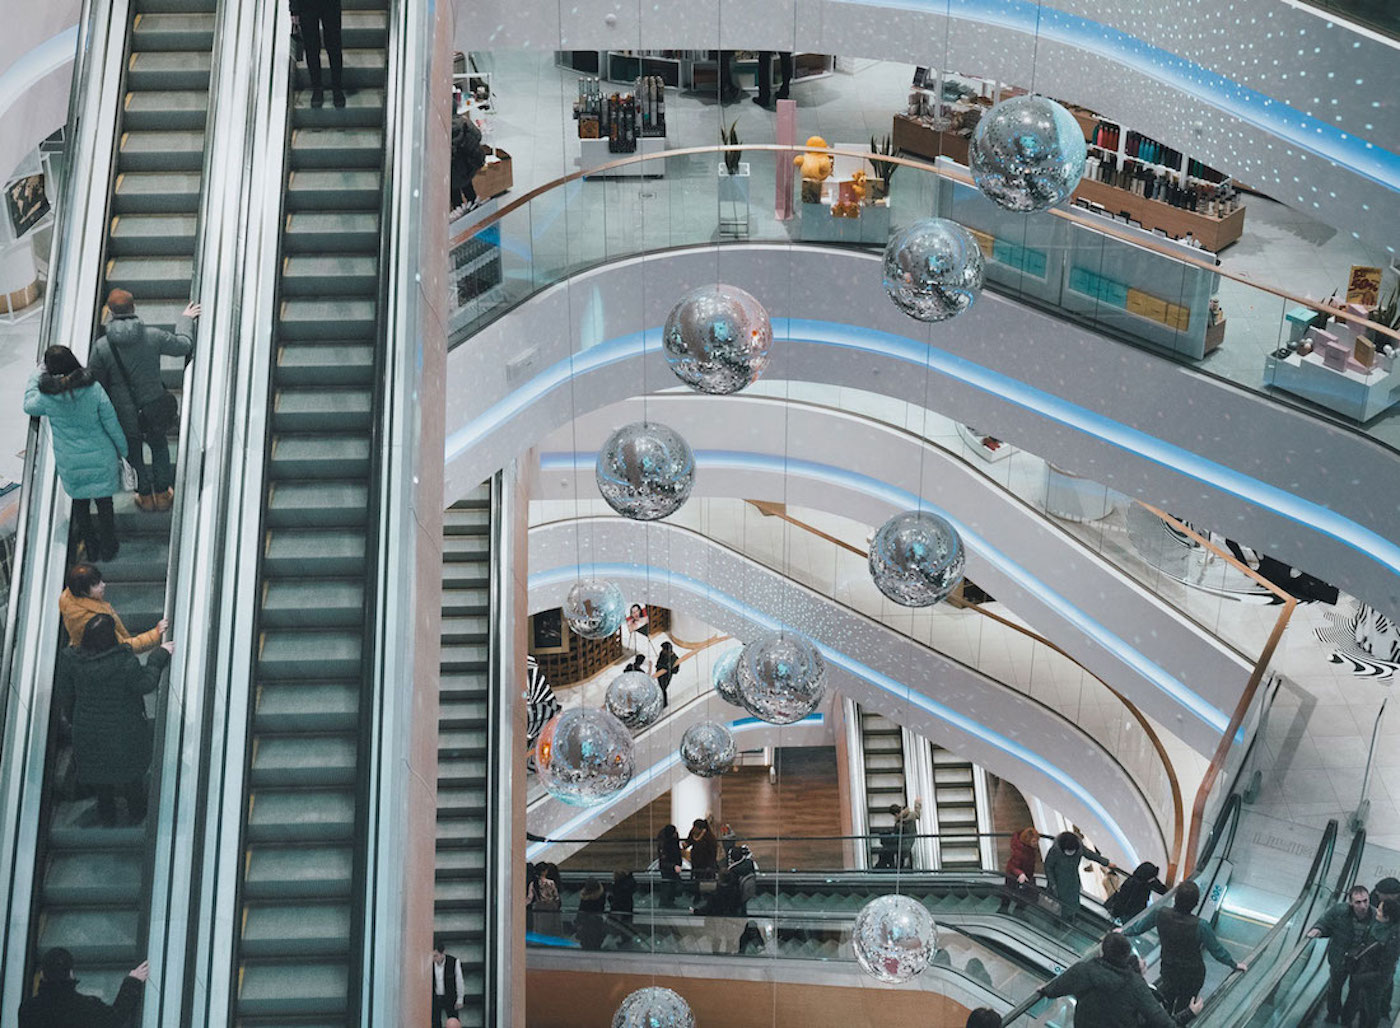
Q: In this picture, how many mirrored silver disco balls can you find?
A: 13